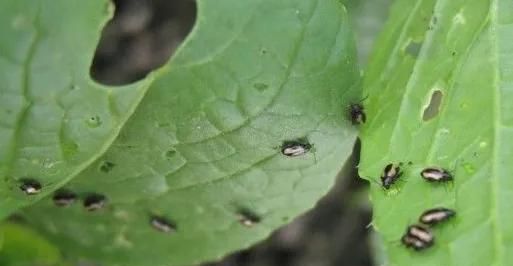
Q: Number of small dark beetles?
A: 11